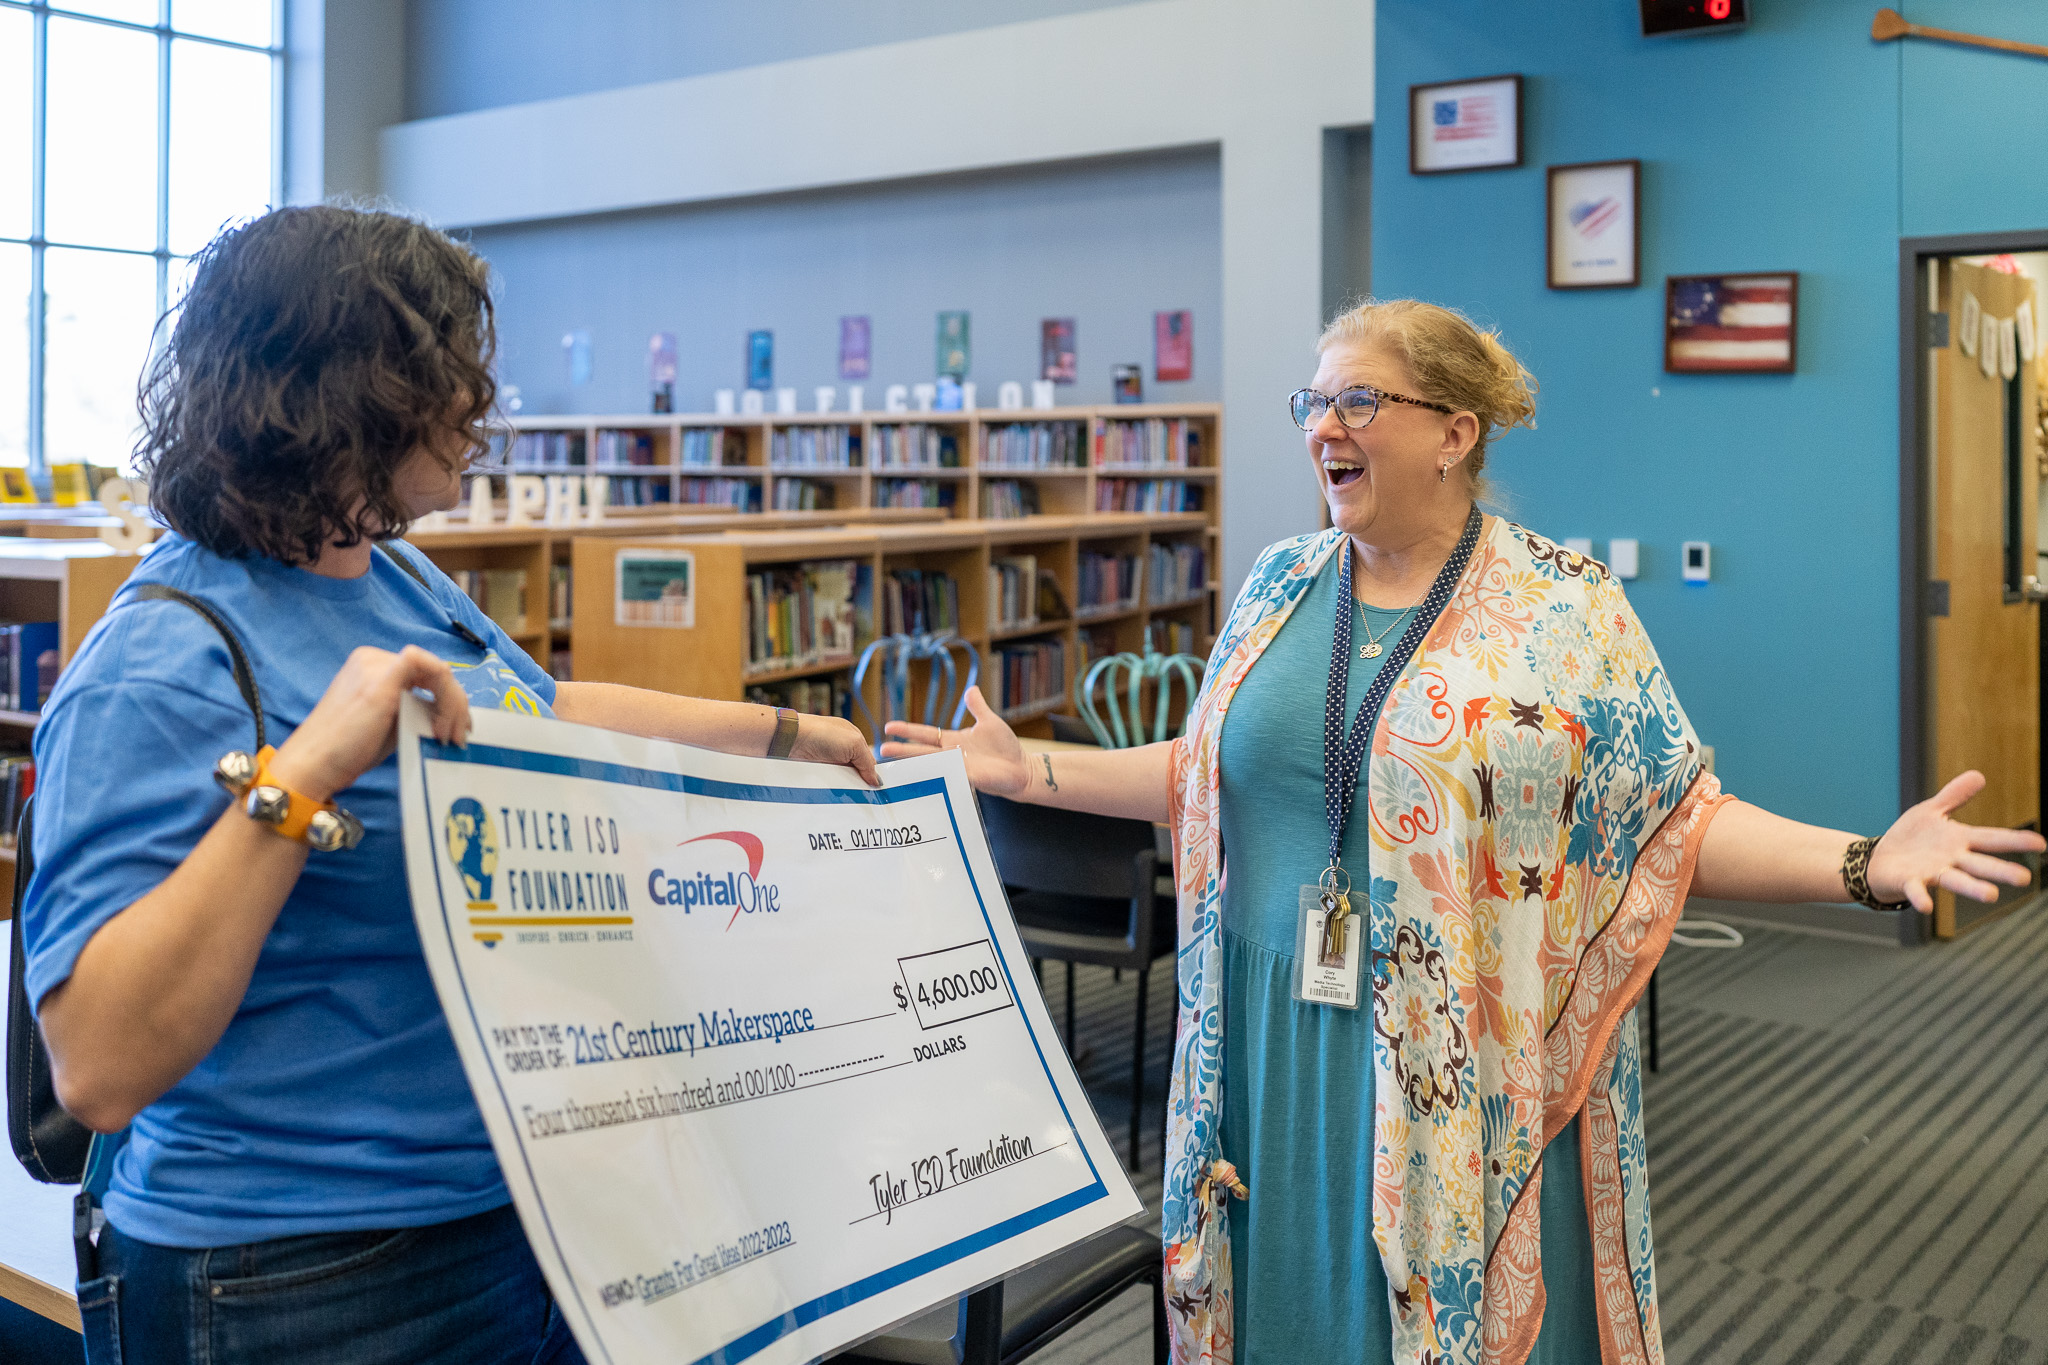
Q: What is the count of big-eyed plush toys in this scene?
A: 0